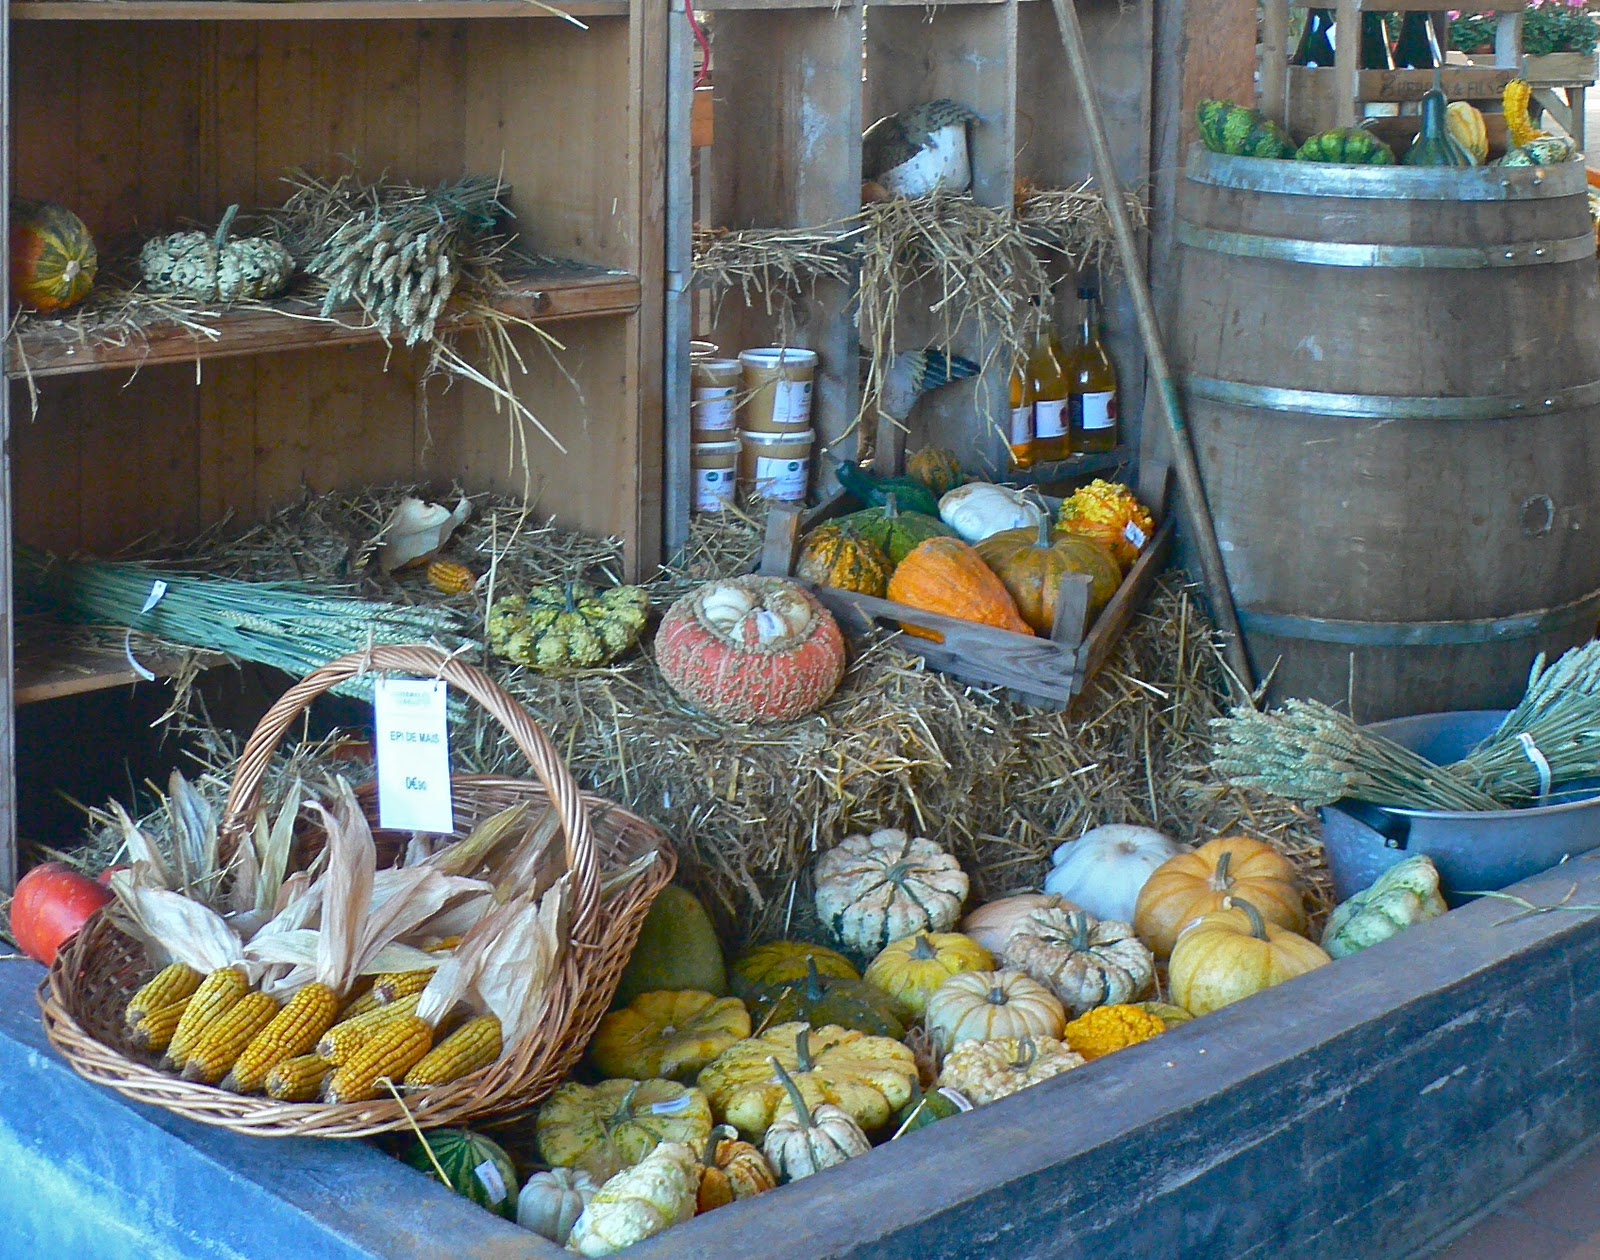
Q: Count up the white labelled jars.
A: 4